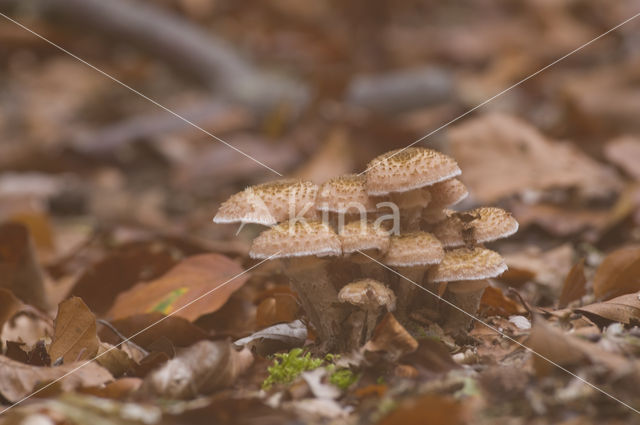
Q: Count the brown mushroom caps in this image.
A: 10